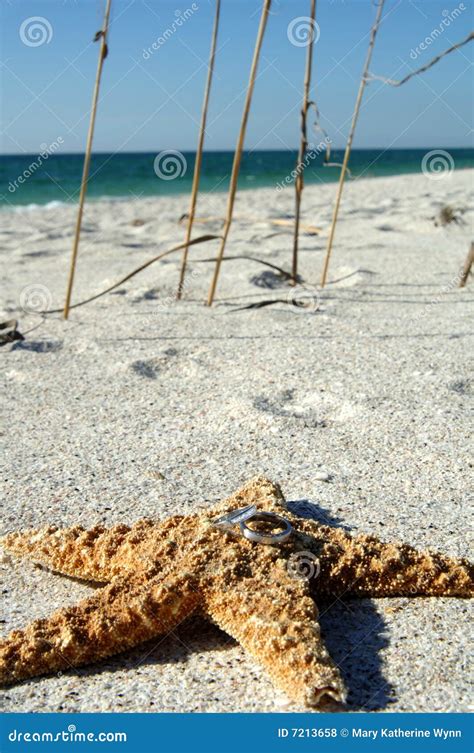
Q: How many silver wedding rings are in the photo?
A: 2